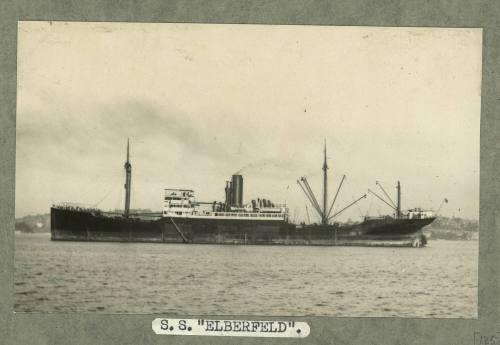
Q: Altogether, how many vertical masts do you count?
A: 3